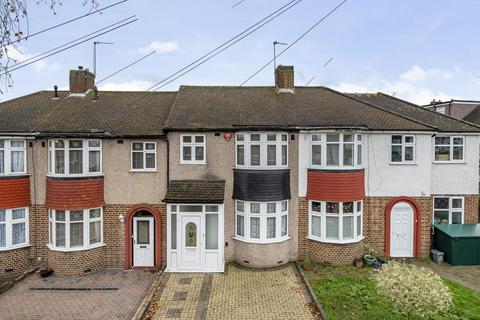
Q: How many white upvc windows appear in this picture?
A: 13